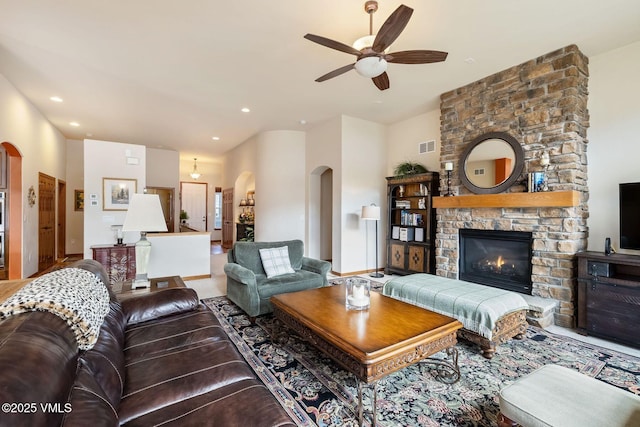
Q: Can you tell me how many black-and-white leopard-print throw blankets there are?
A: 1